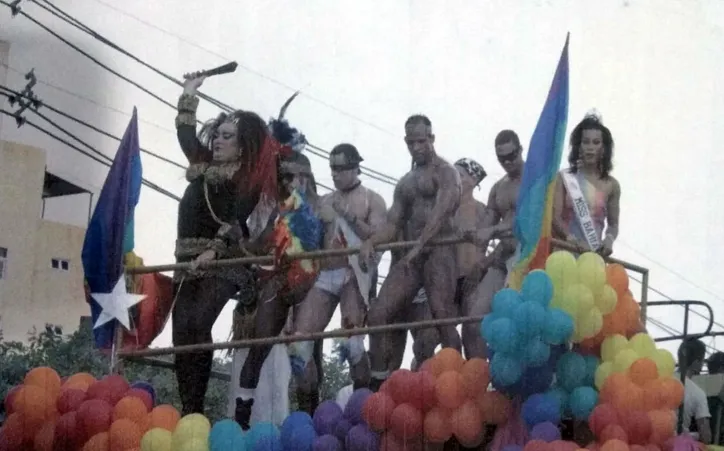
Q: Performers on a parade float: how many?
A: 7